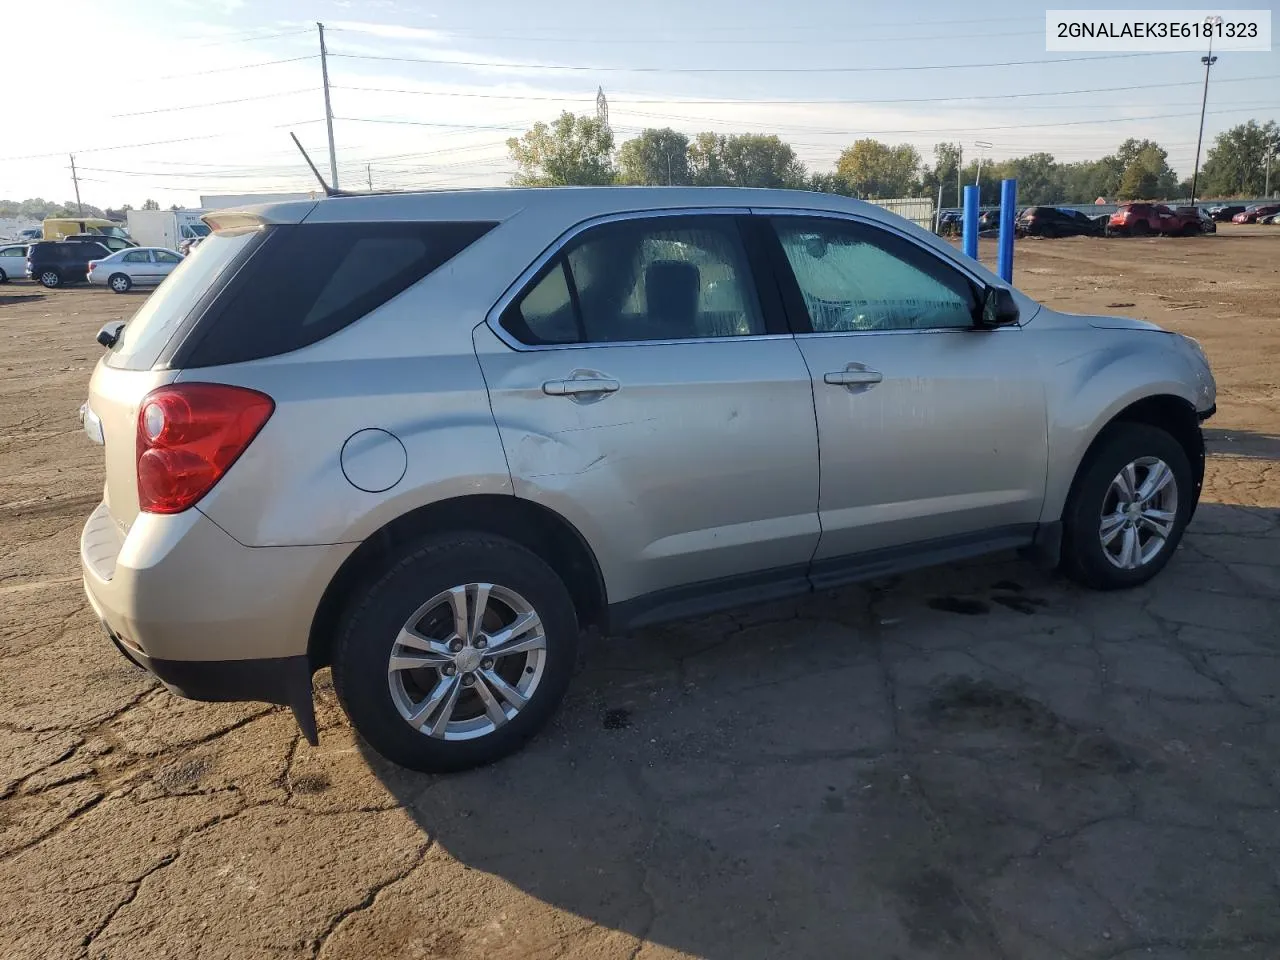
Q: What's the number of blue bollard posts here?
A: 2